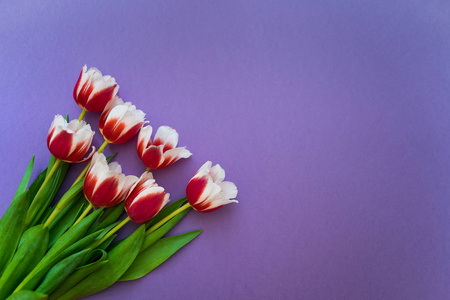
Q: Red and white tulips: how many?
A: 7